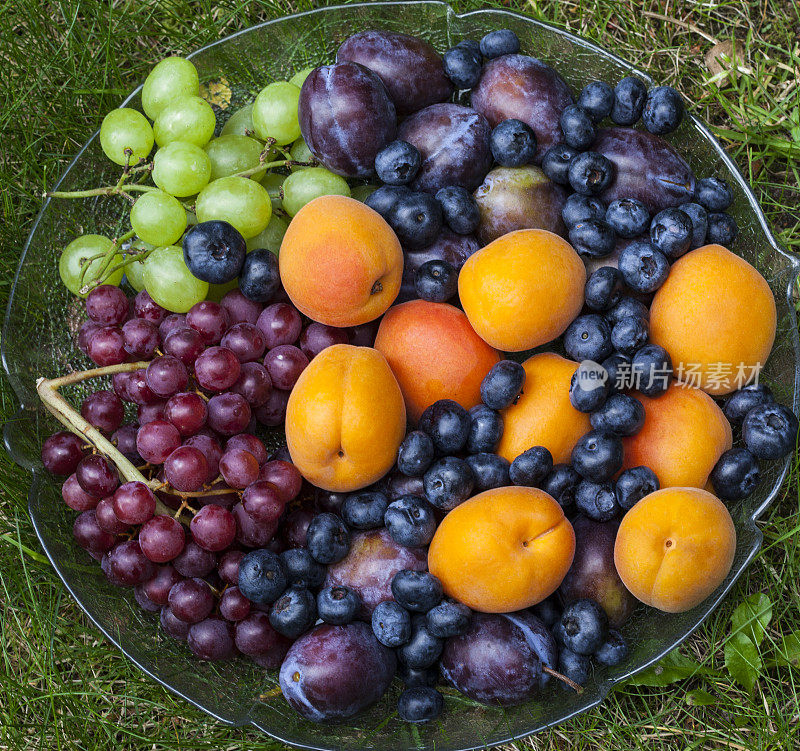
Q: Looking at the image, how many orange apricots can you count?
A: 9